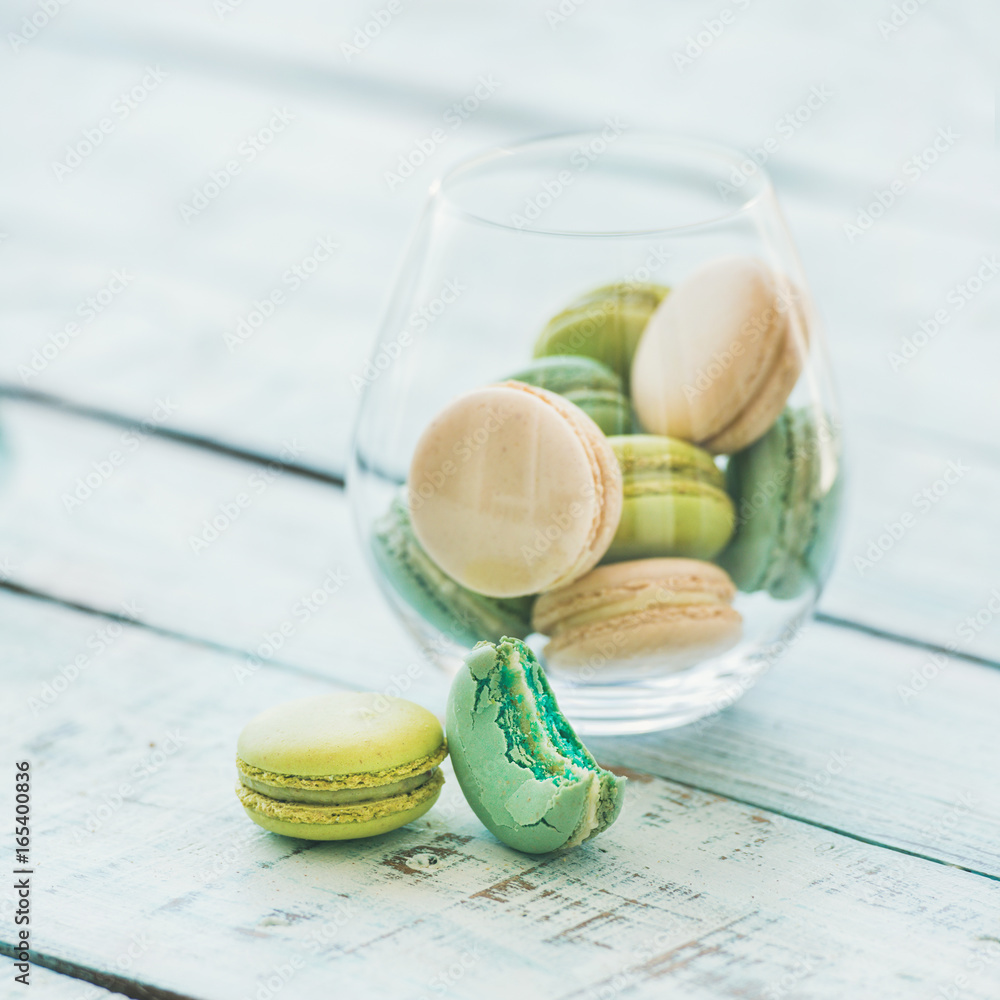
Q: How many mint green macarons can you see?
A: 4